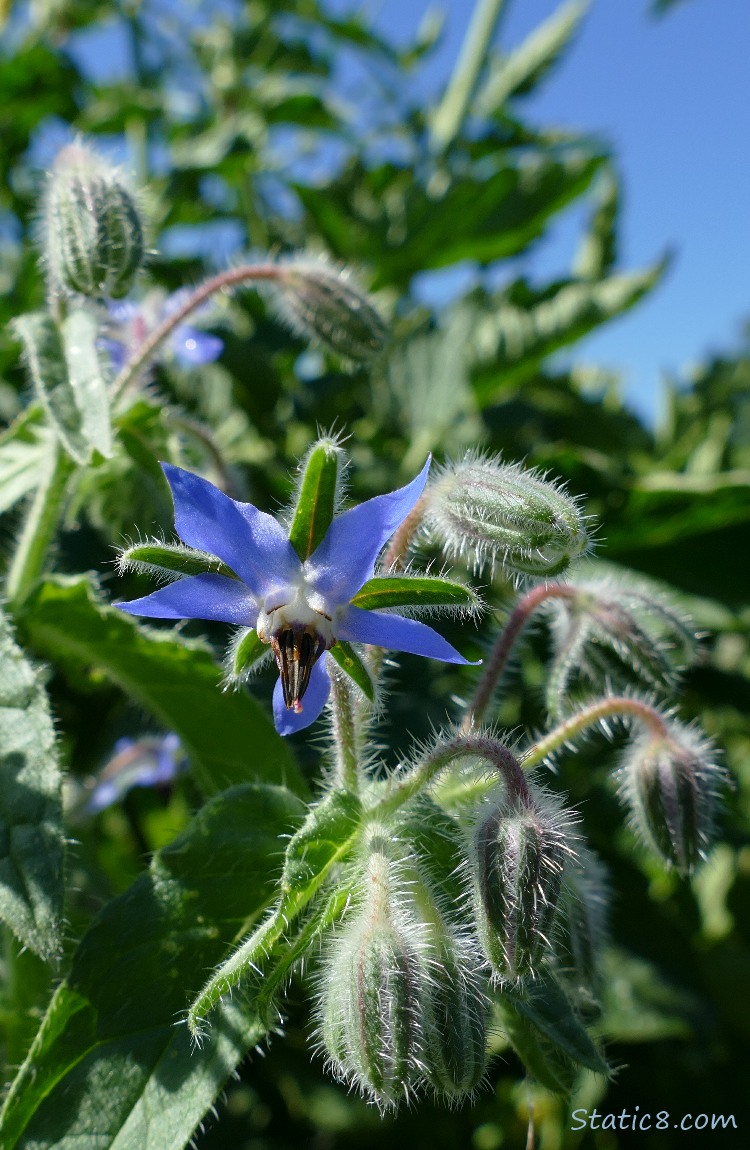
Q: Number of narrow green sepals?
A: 5